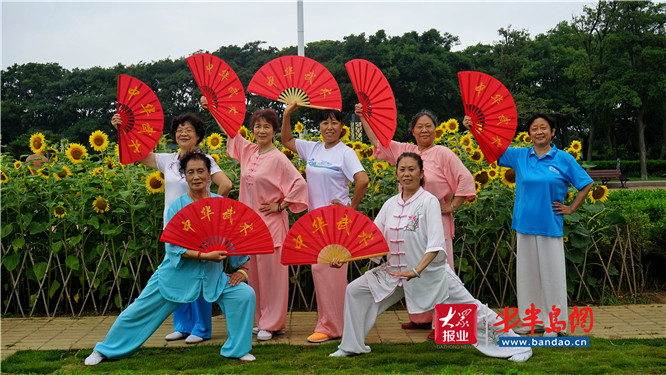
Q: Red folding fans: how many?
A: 7